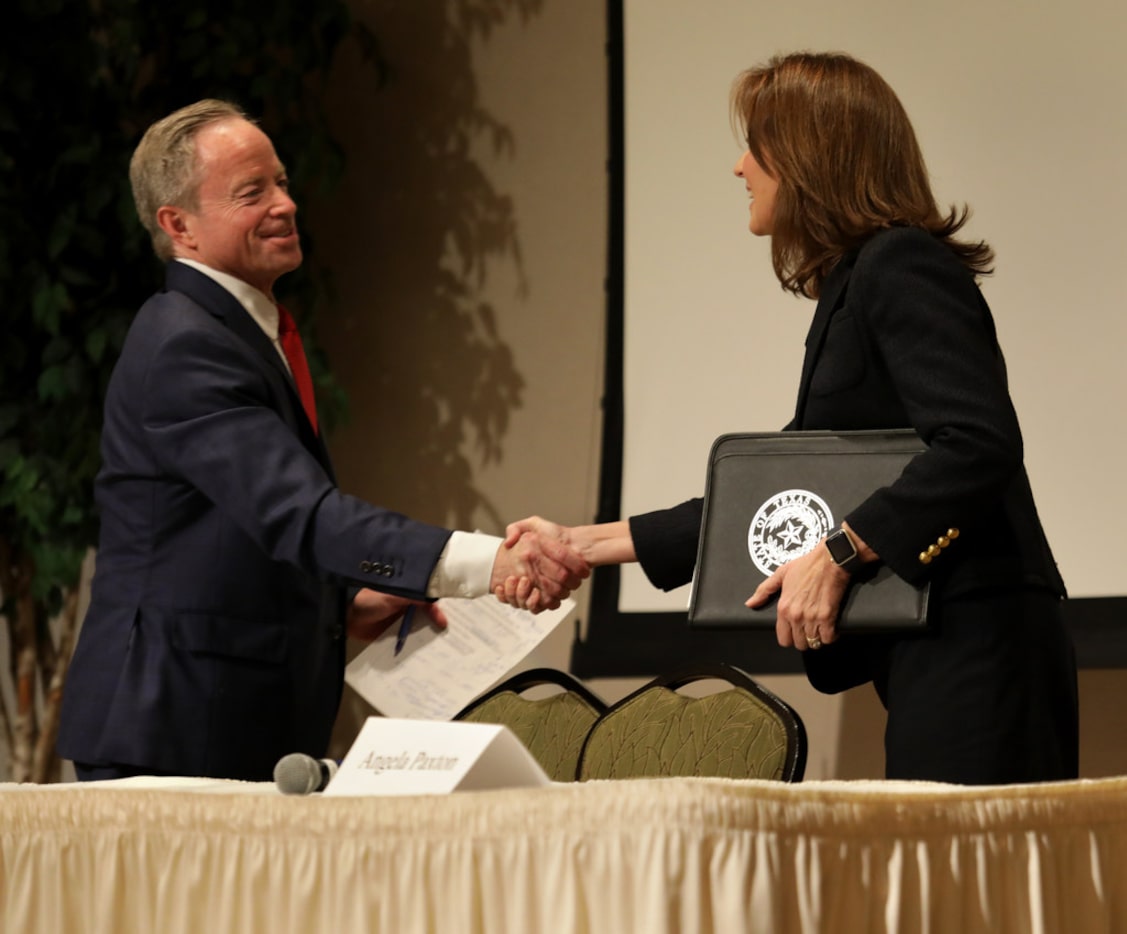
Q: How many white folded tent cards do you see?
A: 1